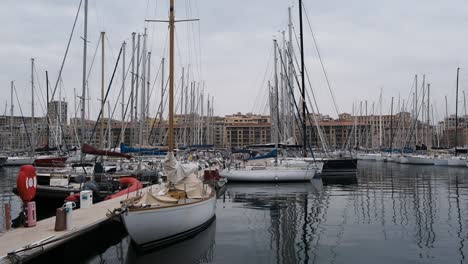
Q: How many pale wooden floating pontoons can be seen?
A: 1